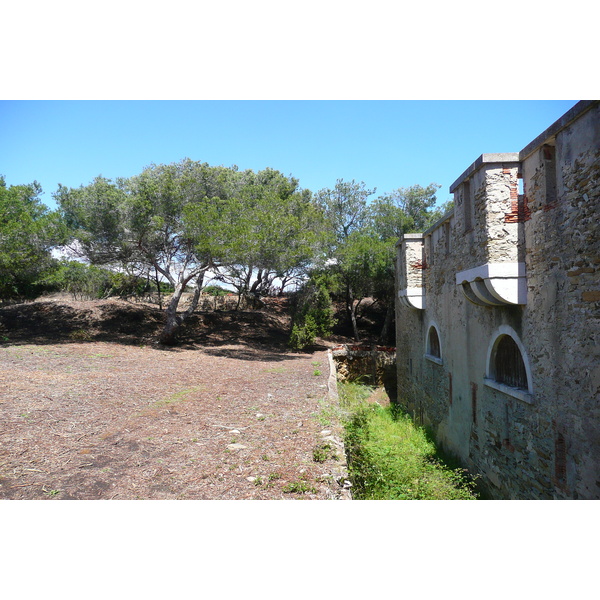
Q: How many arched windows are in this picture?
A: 2